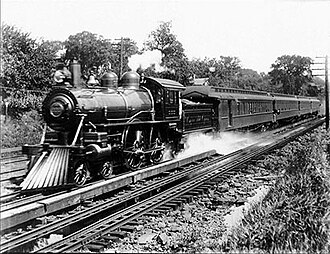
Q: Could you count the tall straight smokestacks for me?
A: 1